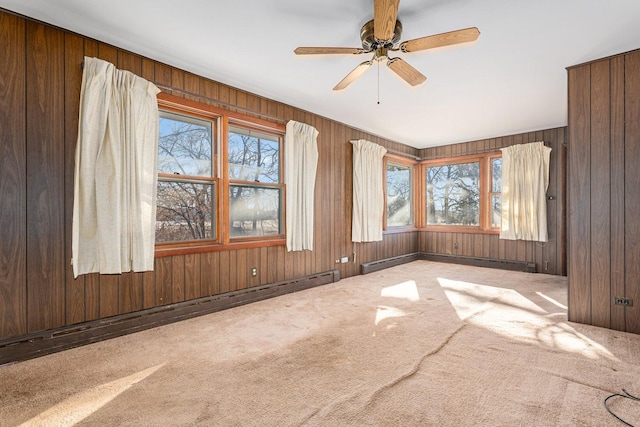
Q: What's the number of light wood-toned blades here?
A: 5